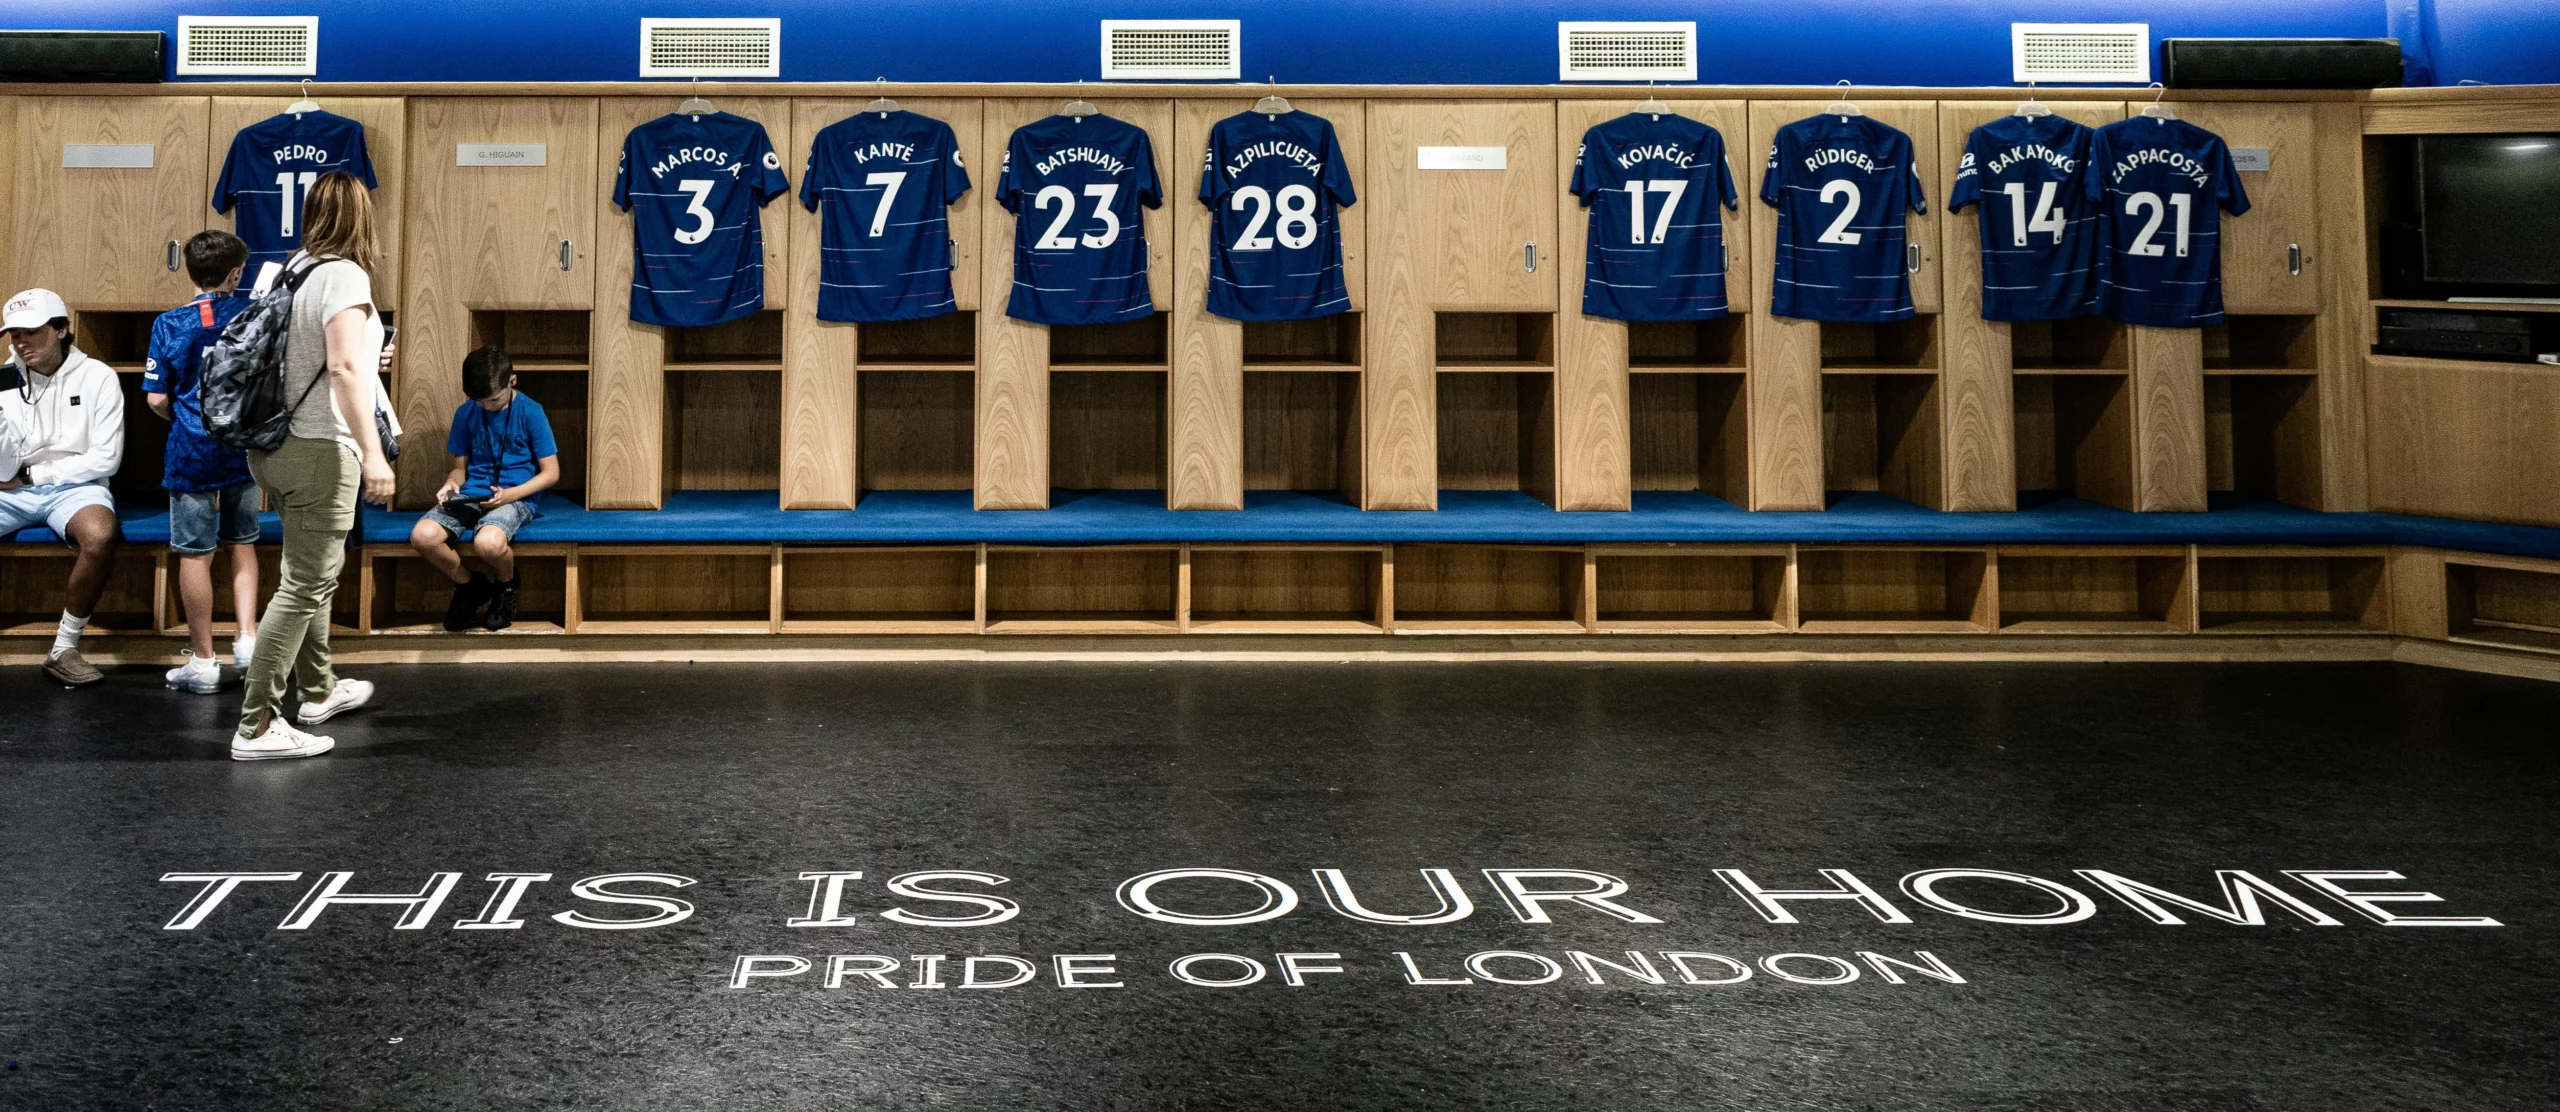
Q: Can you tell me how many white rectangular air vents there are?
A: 5